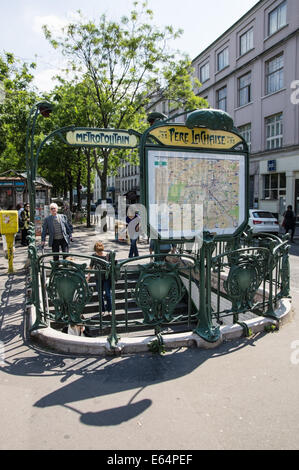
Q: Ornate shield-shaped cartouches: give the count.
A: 3